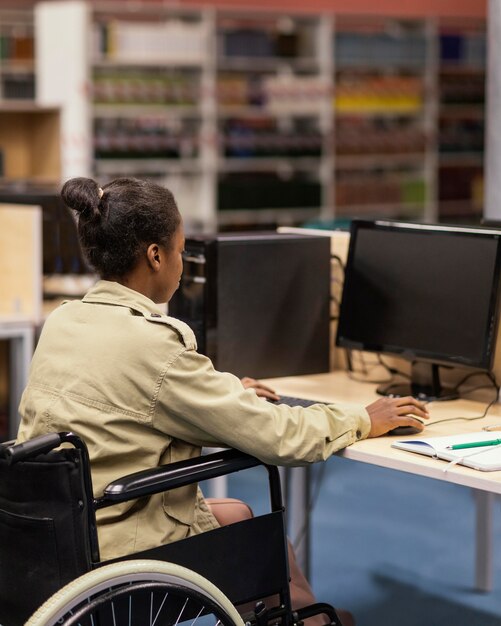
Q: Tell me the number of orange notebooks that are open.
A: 0